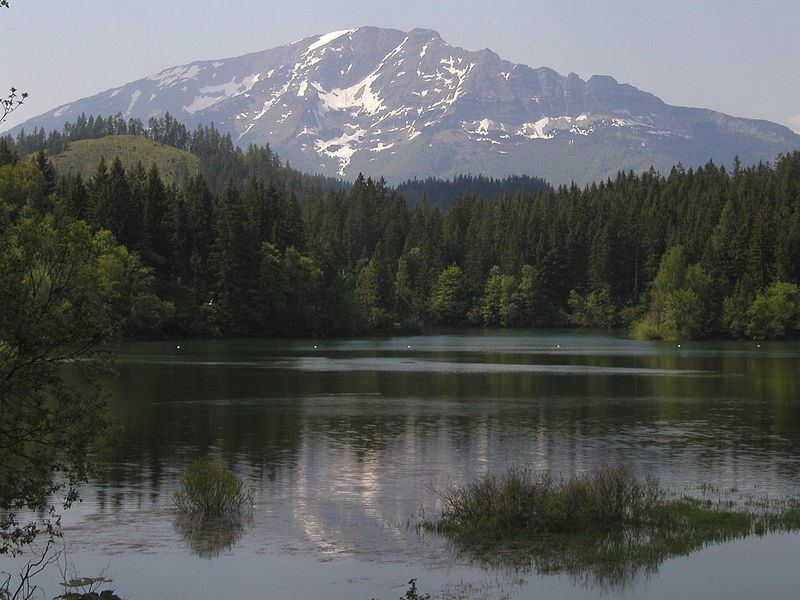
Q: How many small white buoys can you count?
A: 6